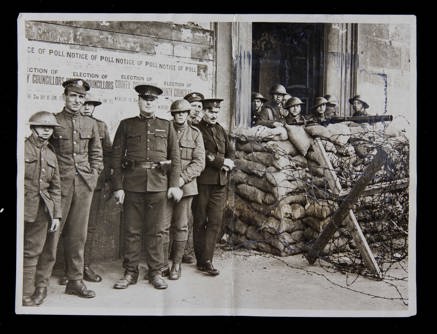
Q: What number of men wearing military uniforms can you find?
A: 13